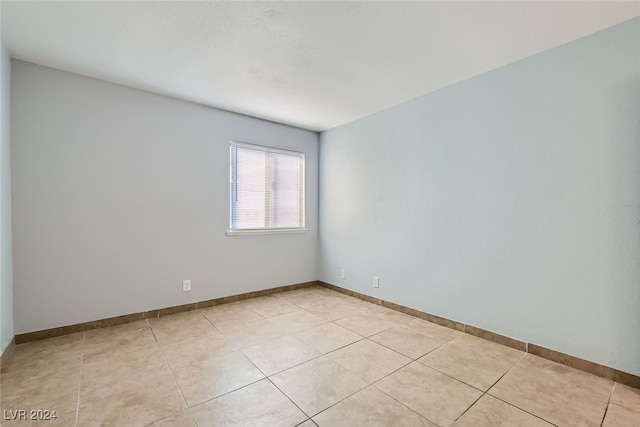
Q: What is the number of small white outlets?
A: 3